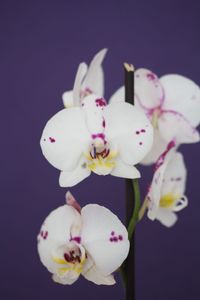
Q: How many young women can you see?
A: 0